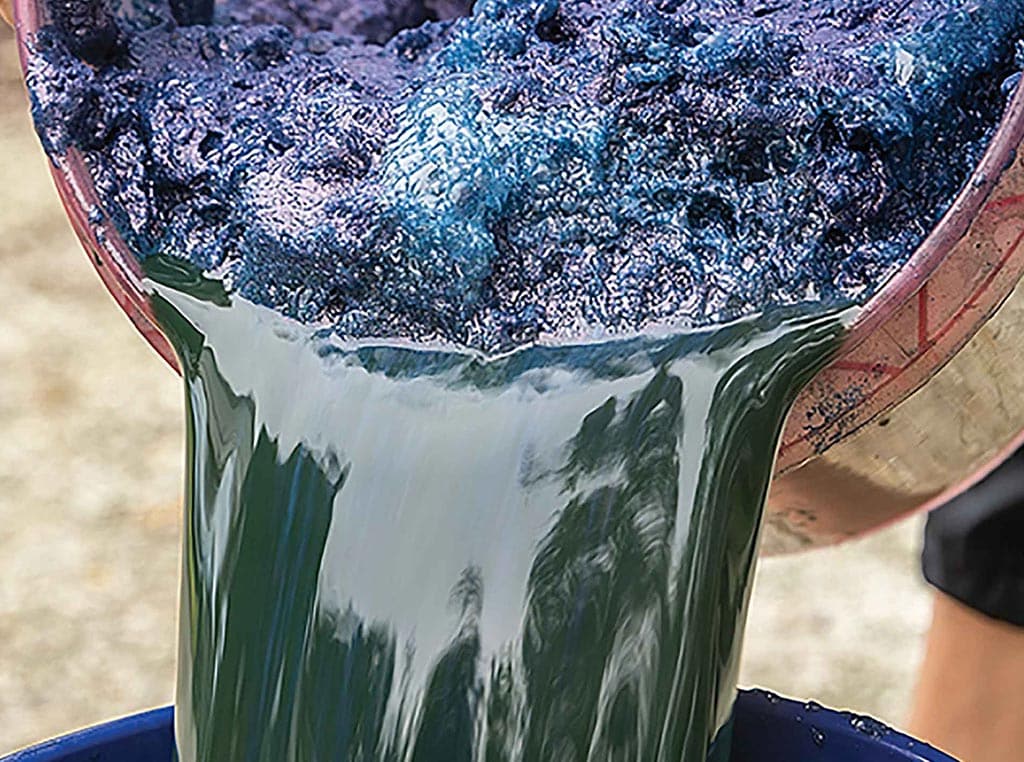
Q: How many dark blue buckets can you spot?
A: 1